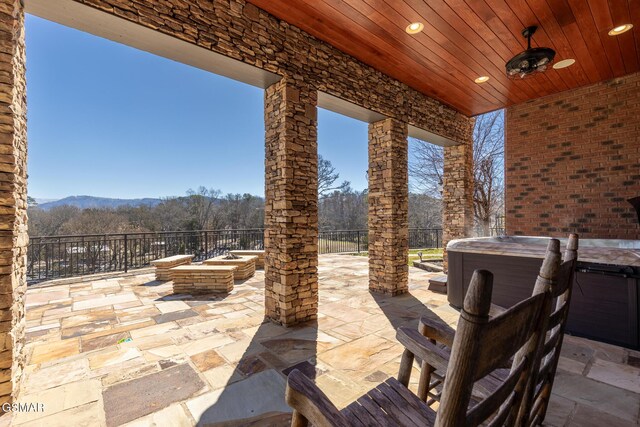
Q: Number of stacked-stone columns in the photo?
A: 4